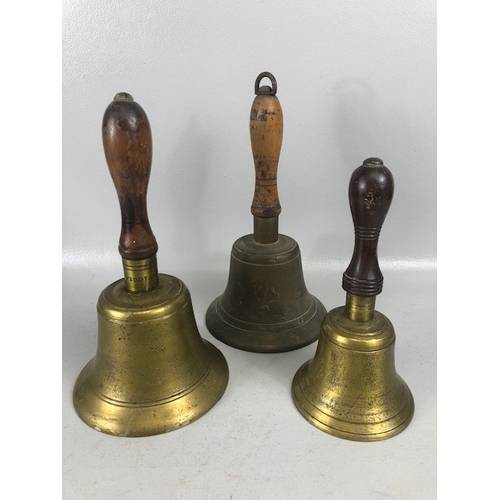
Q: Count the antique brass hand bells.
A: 3